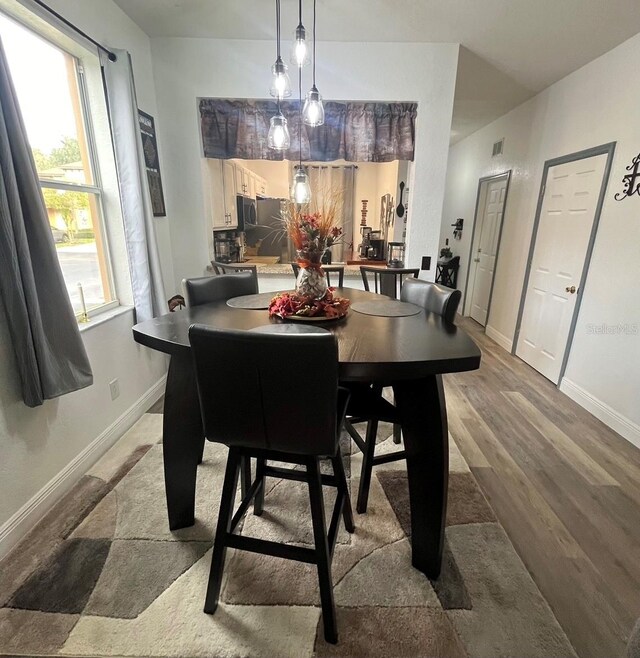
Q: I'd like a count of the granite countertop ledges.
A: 1